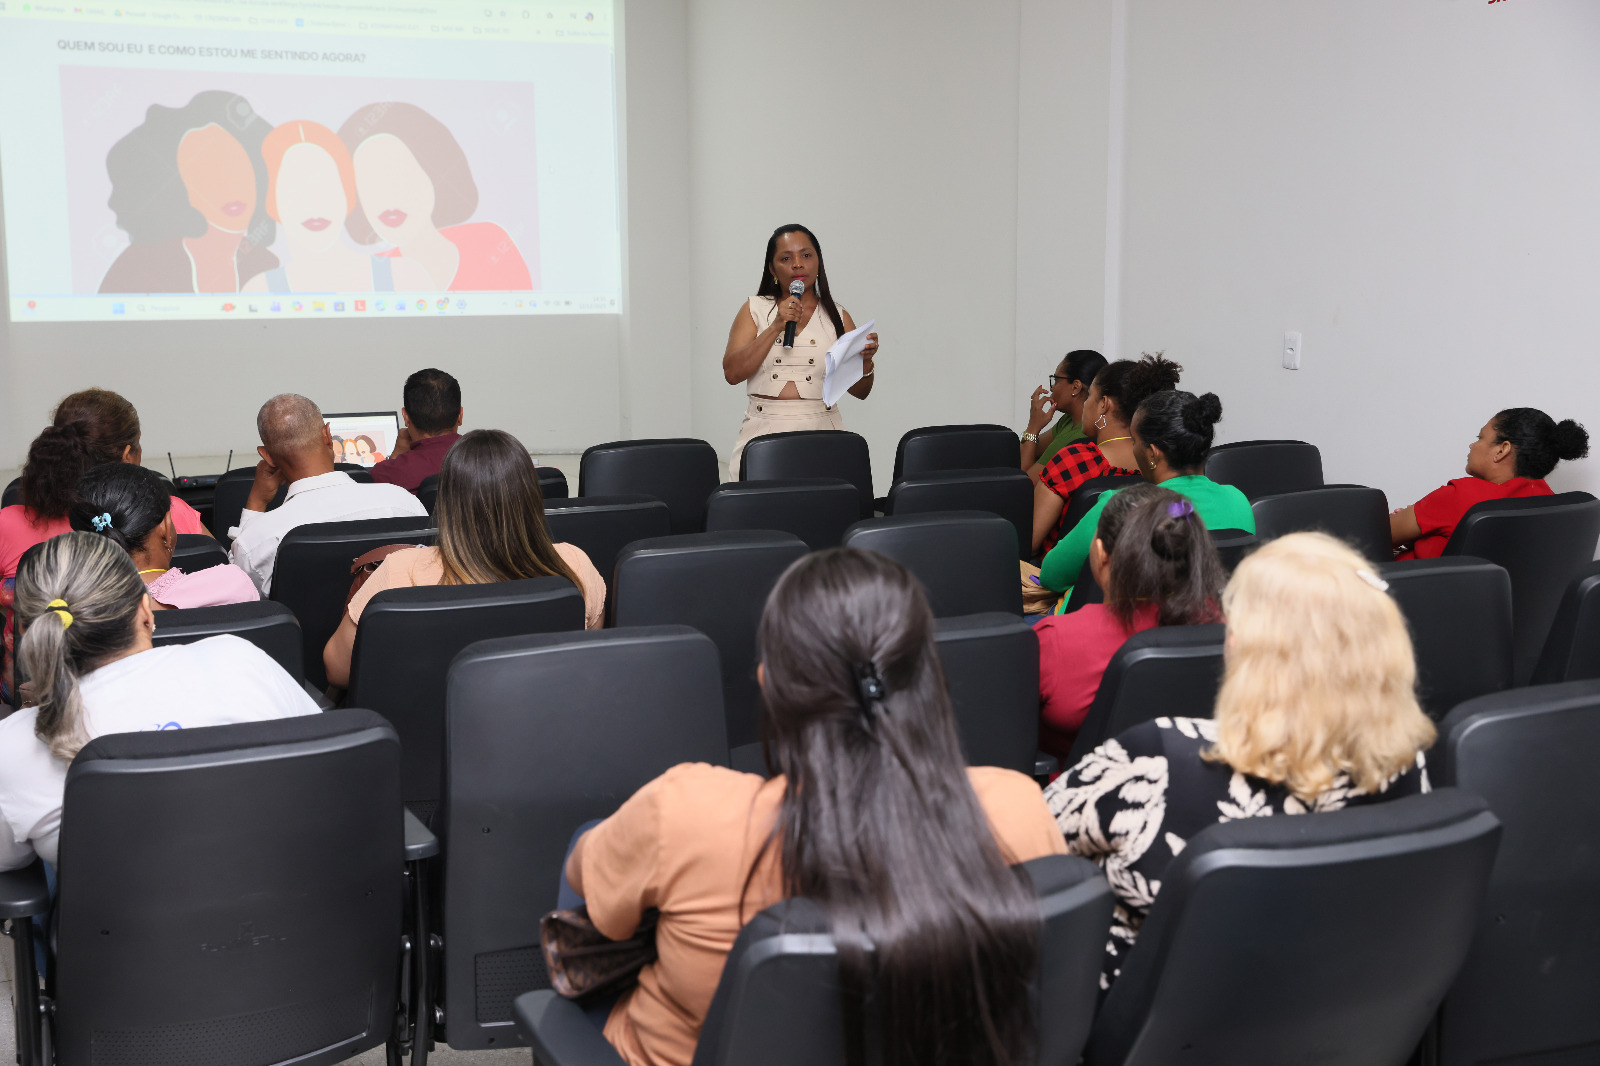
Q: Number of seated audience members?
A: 13